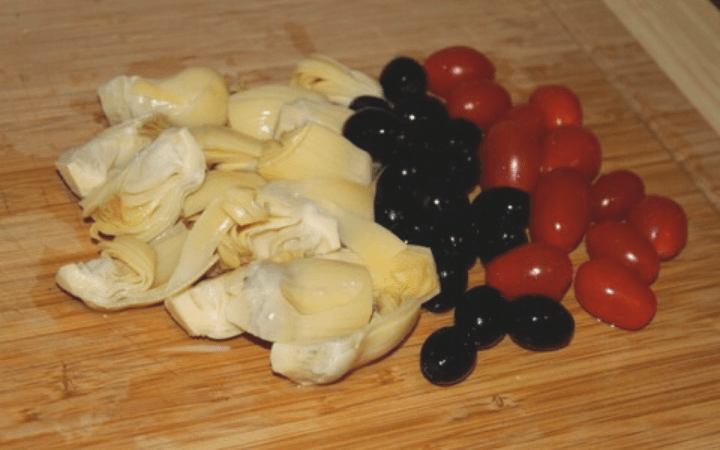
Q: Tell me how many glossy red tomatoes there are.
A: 12